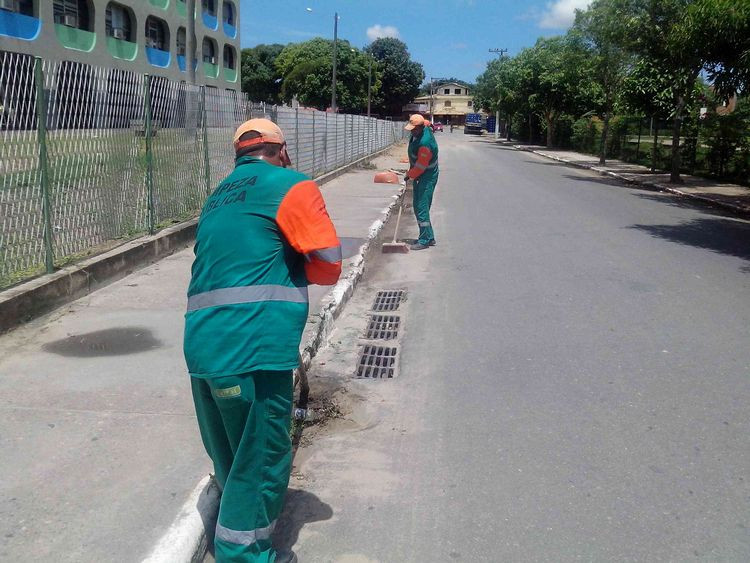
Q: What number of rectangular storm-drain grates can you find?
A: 3